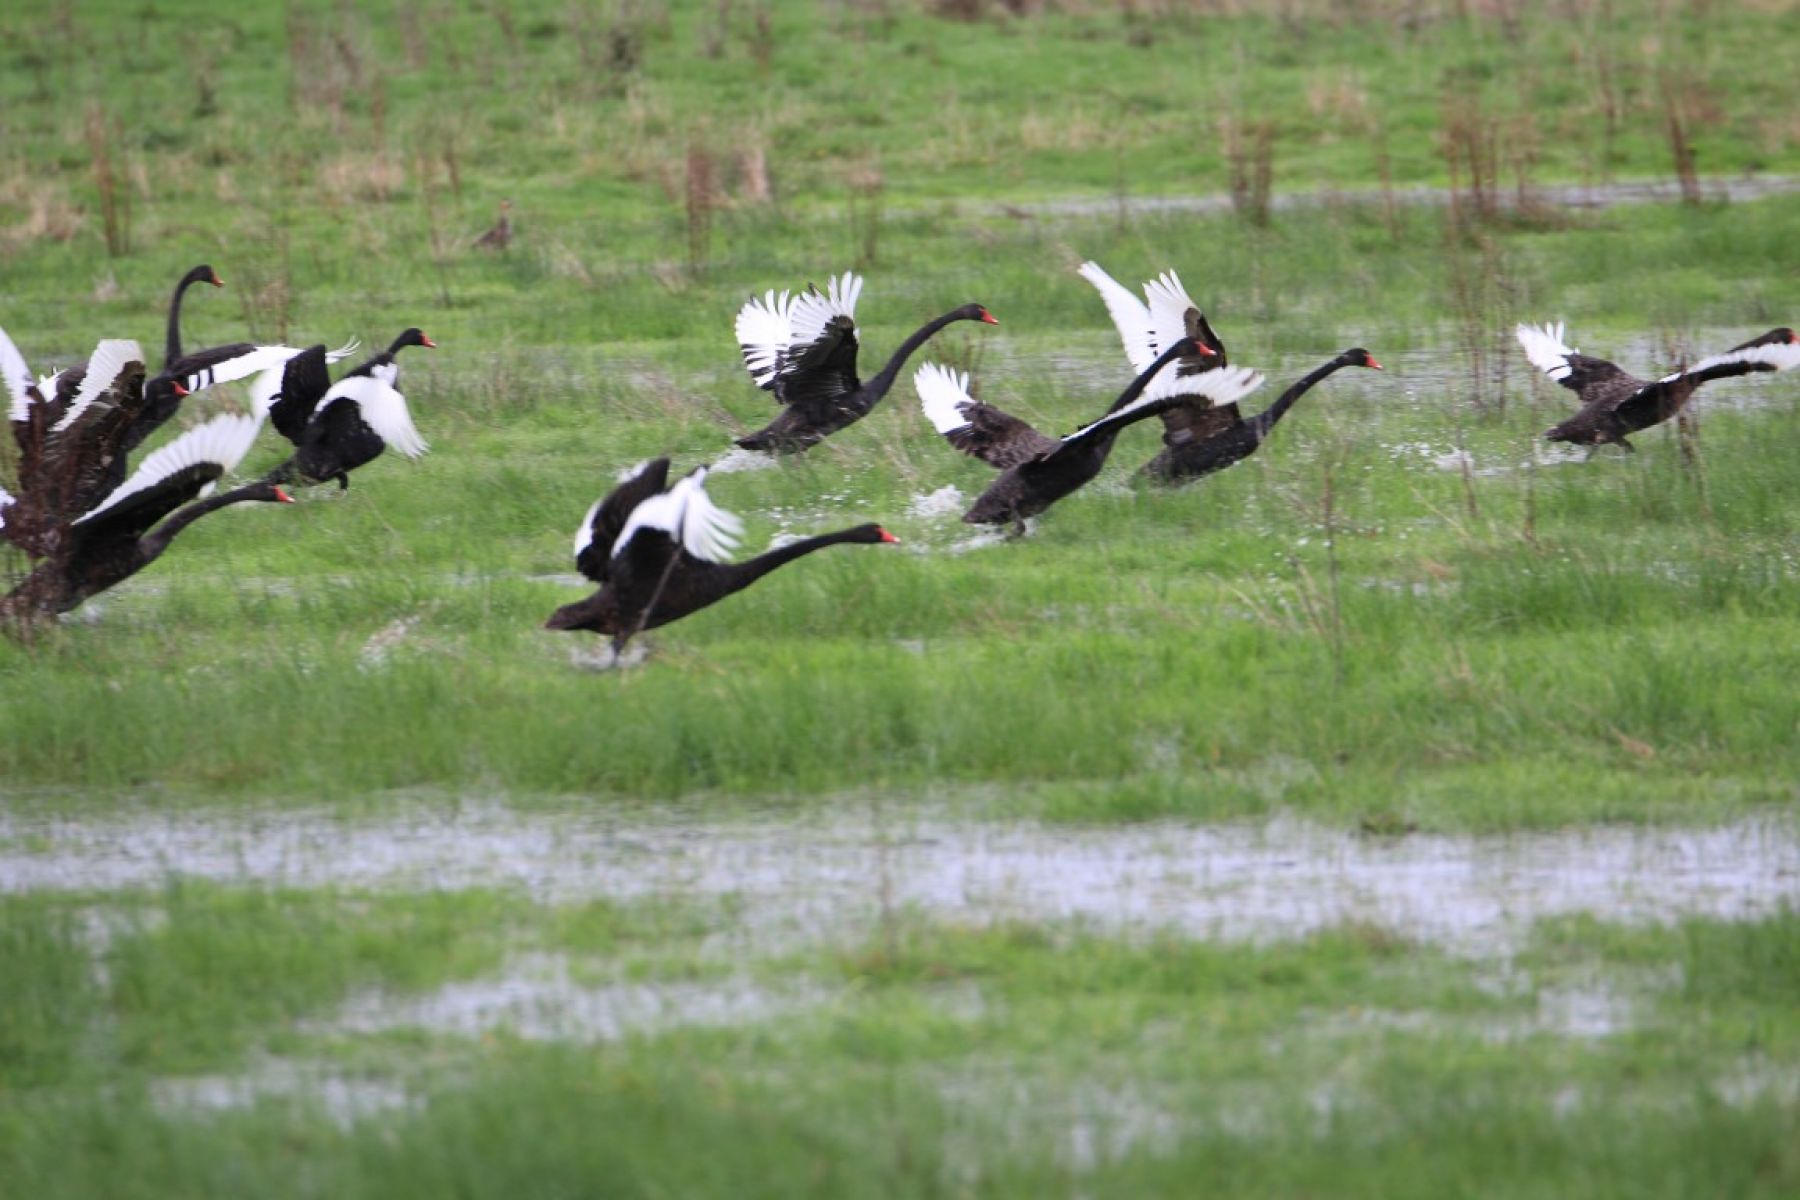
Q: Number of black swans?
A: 9